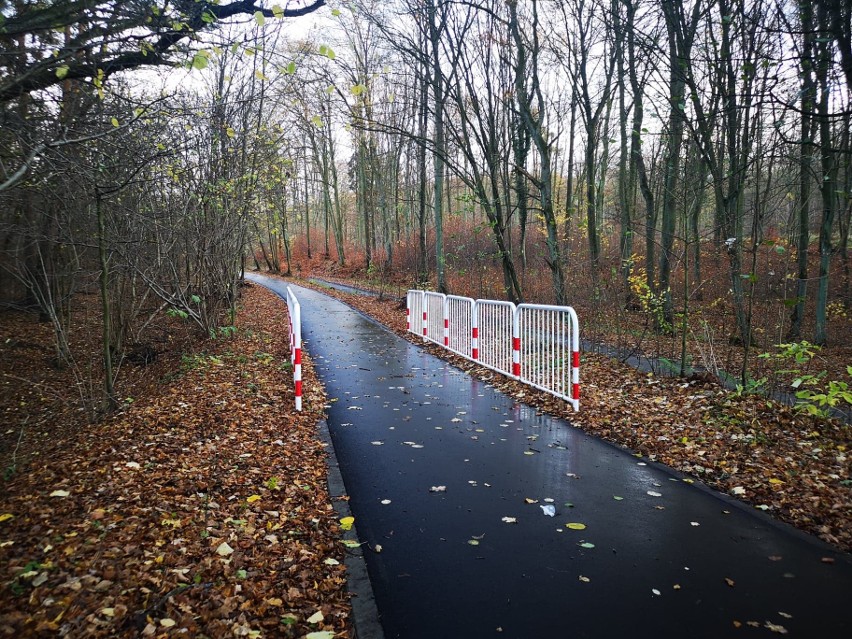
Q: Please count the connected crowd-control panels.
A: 5